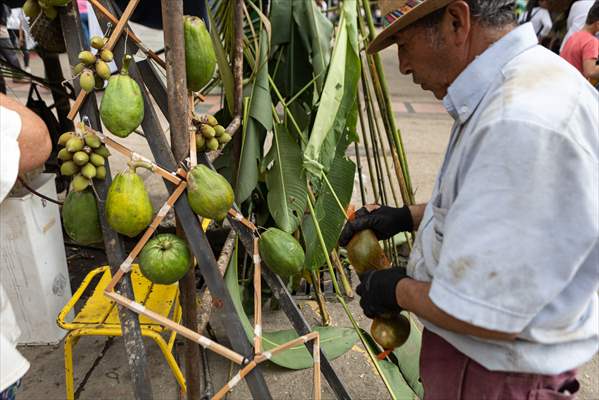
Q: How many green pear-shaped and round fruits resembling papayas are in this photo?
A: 7